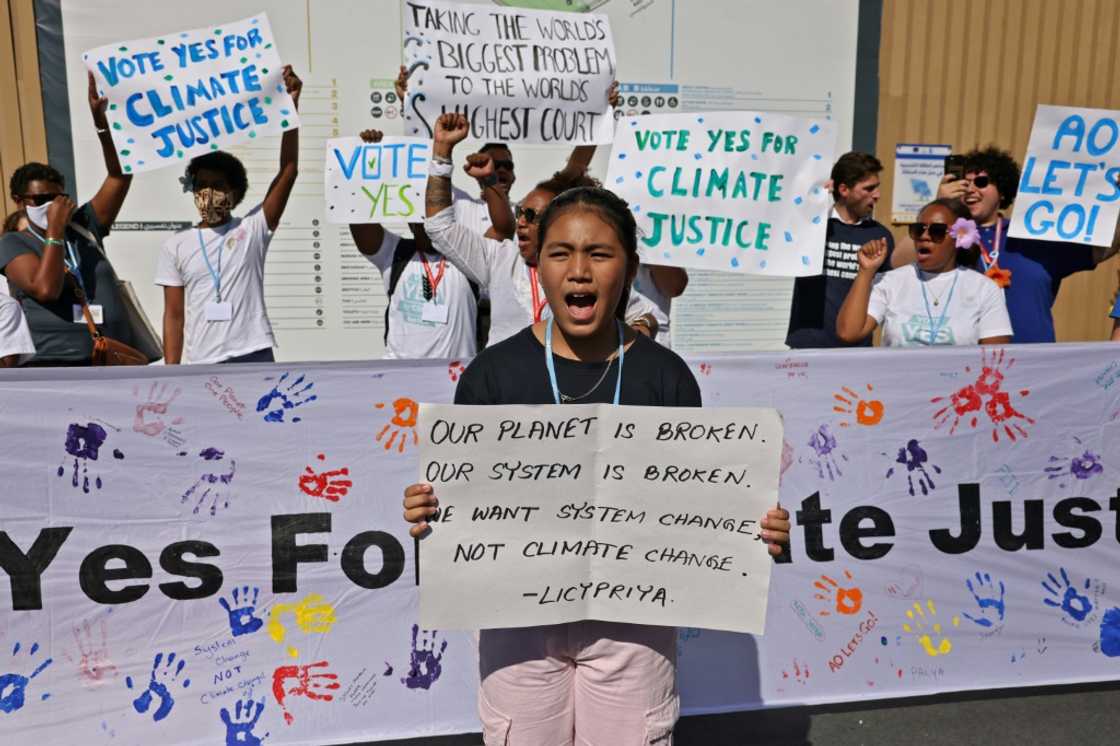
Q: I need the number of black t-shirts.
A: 2